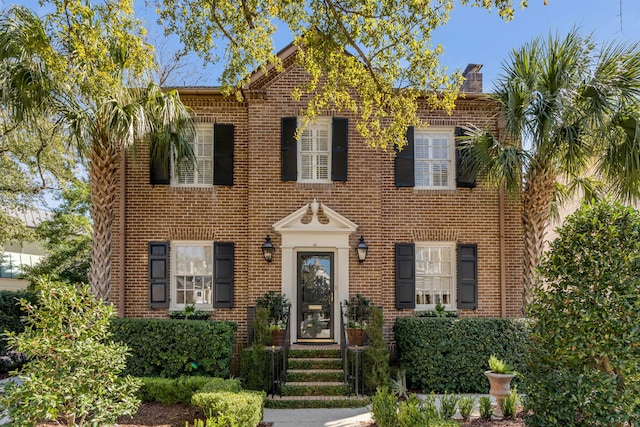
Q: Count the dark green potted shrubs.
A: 2